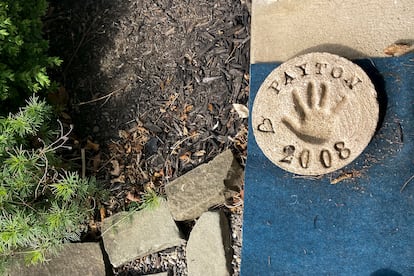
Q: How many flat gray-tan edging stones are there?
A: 4